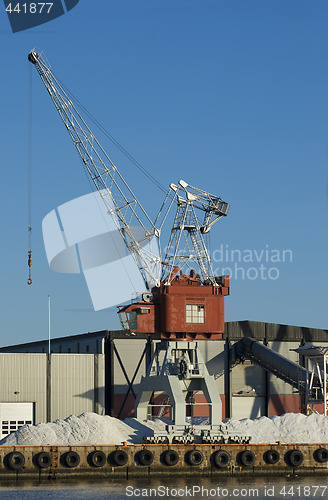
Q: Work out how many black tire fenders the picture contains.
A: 13